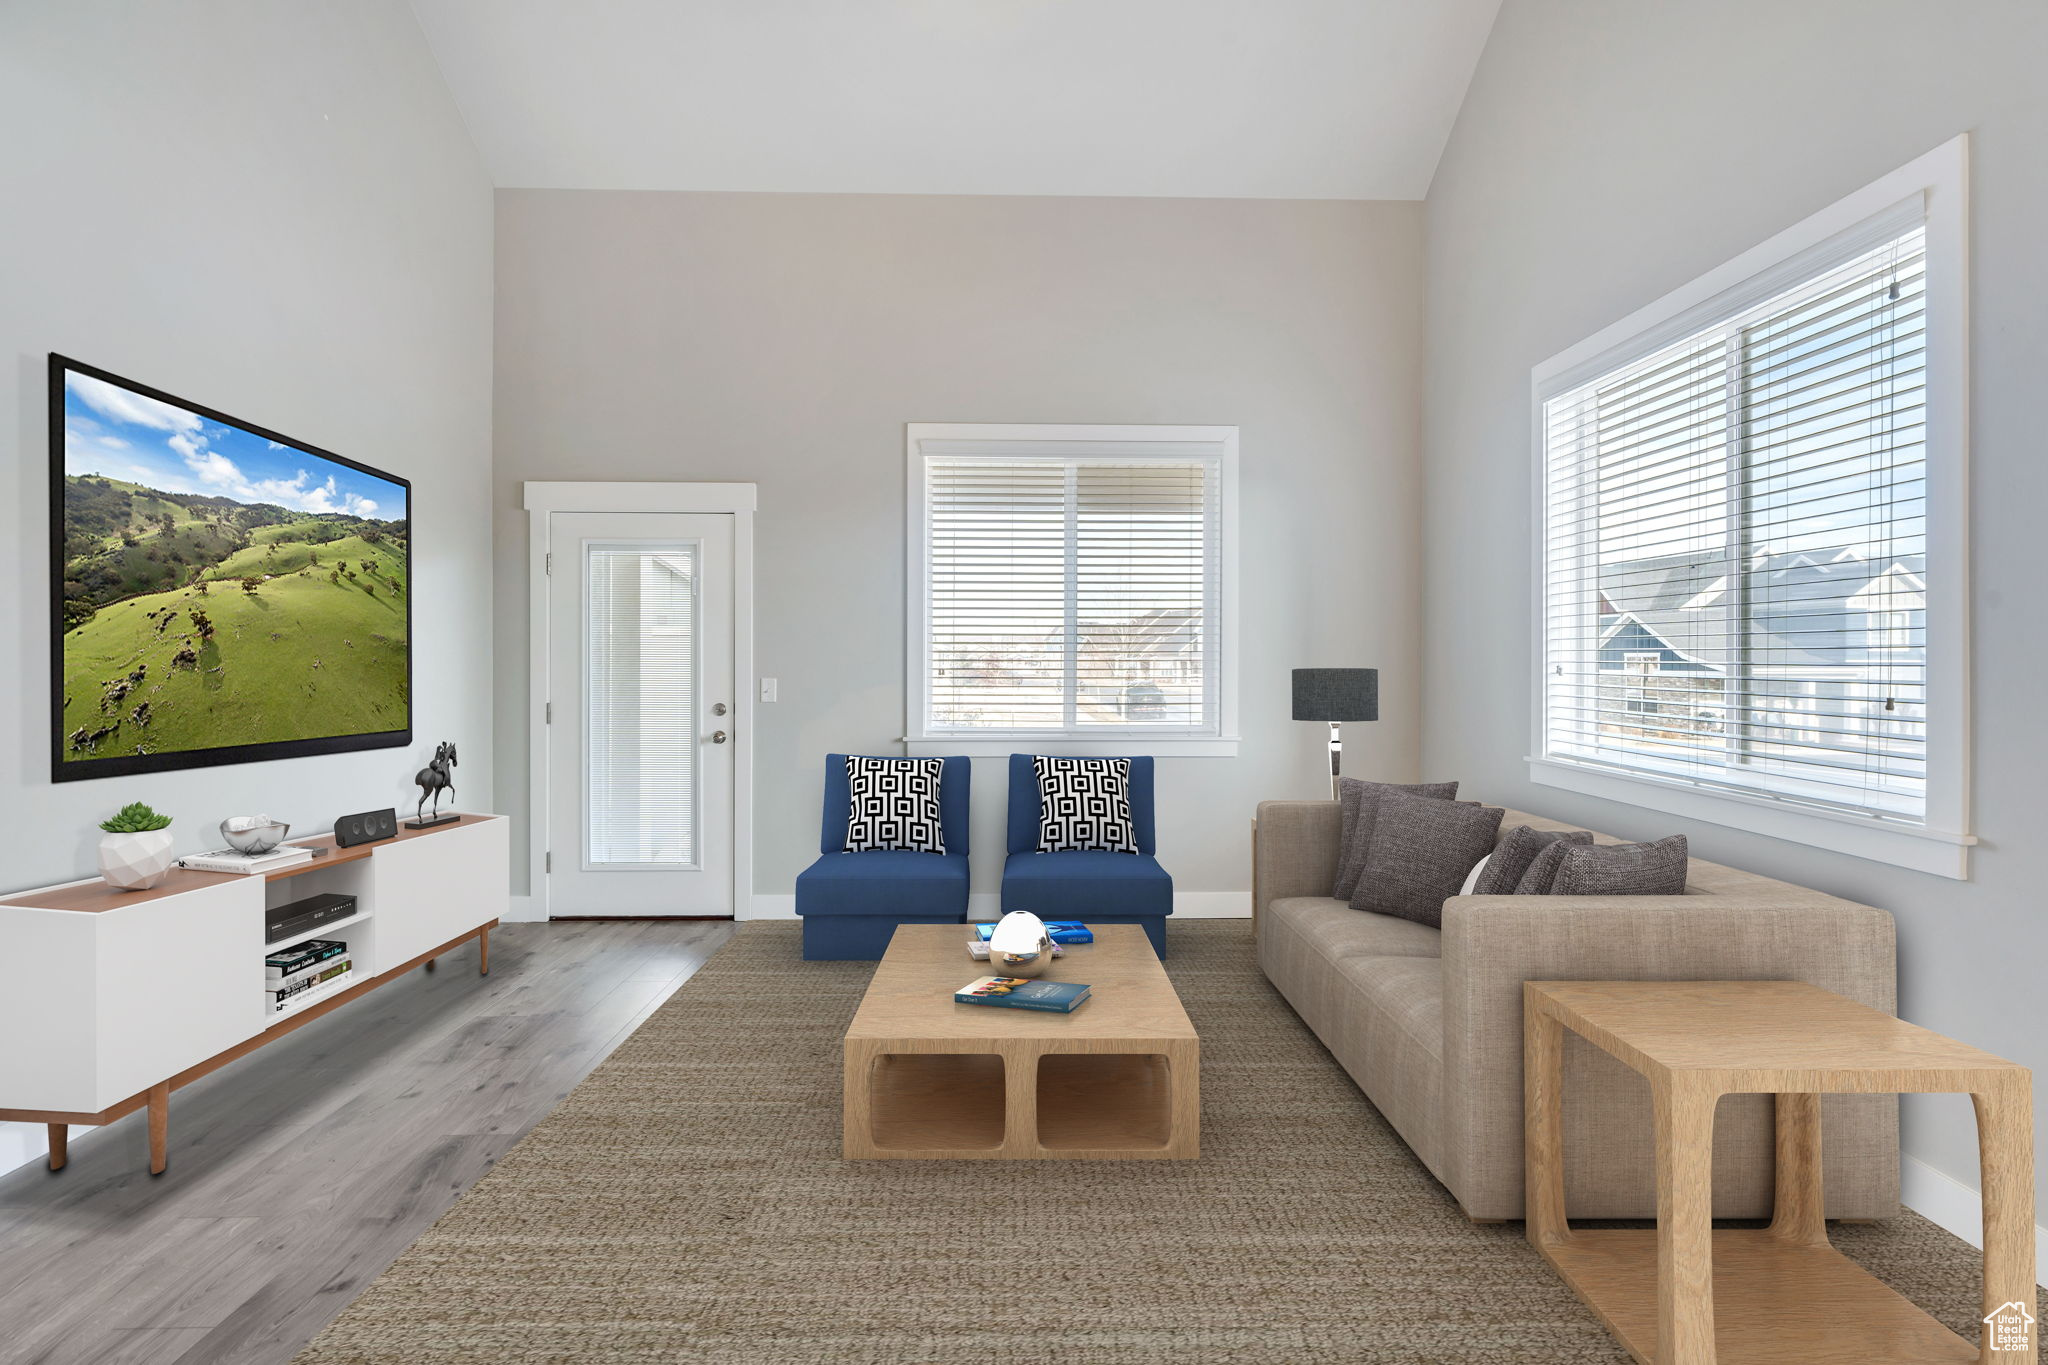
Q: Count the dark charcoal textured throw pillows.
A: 6